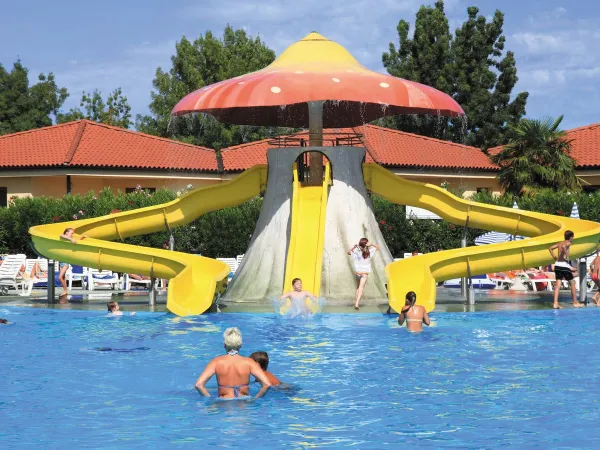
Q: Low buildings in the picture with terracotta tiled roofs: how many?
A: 3